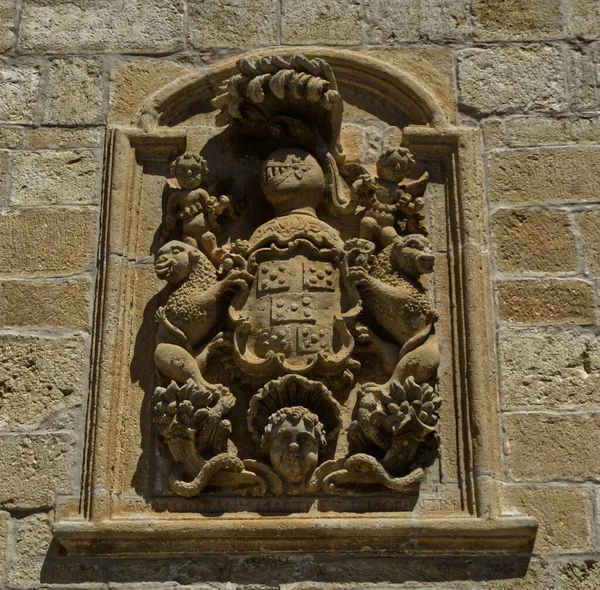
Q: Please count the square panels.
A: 5